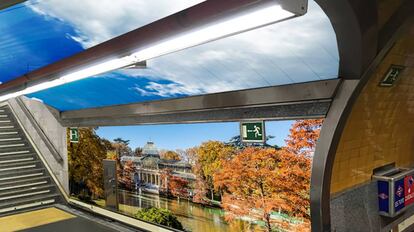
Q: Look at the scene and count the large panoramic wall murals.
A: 1